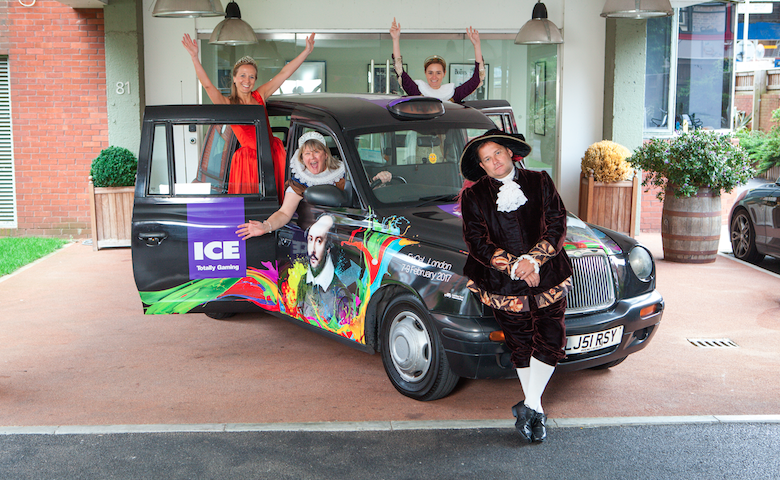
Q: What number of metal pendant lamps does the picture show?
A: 4